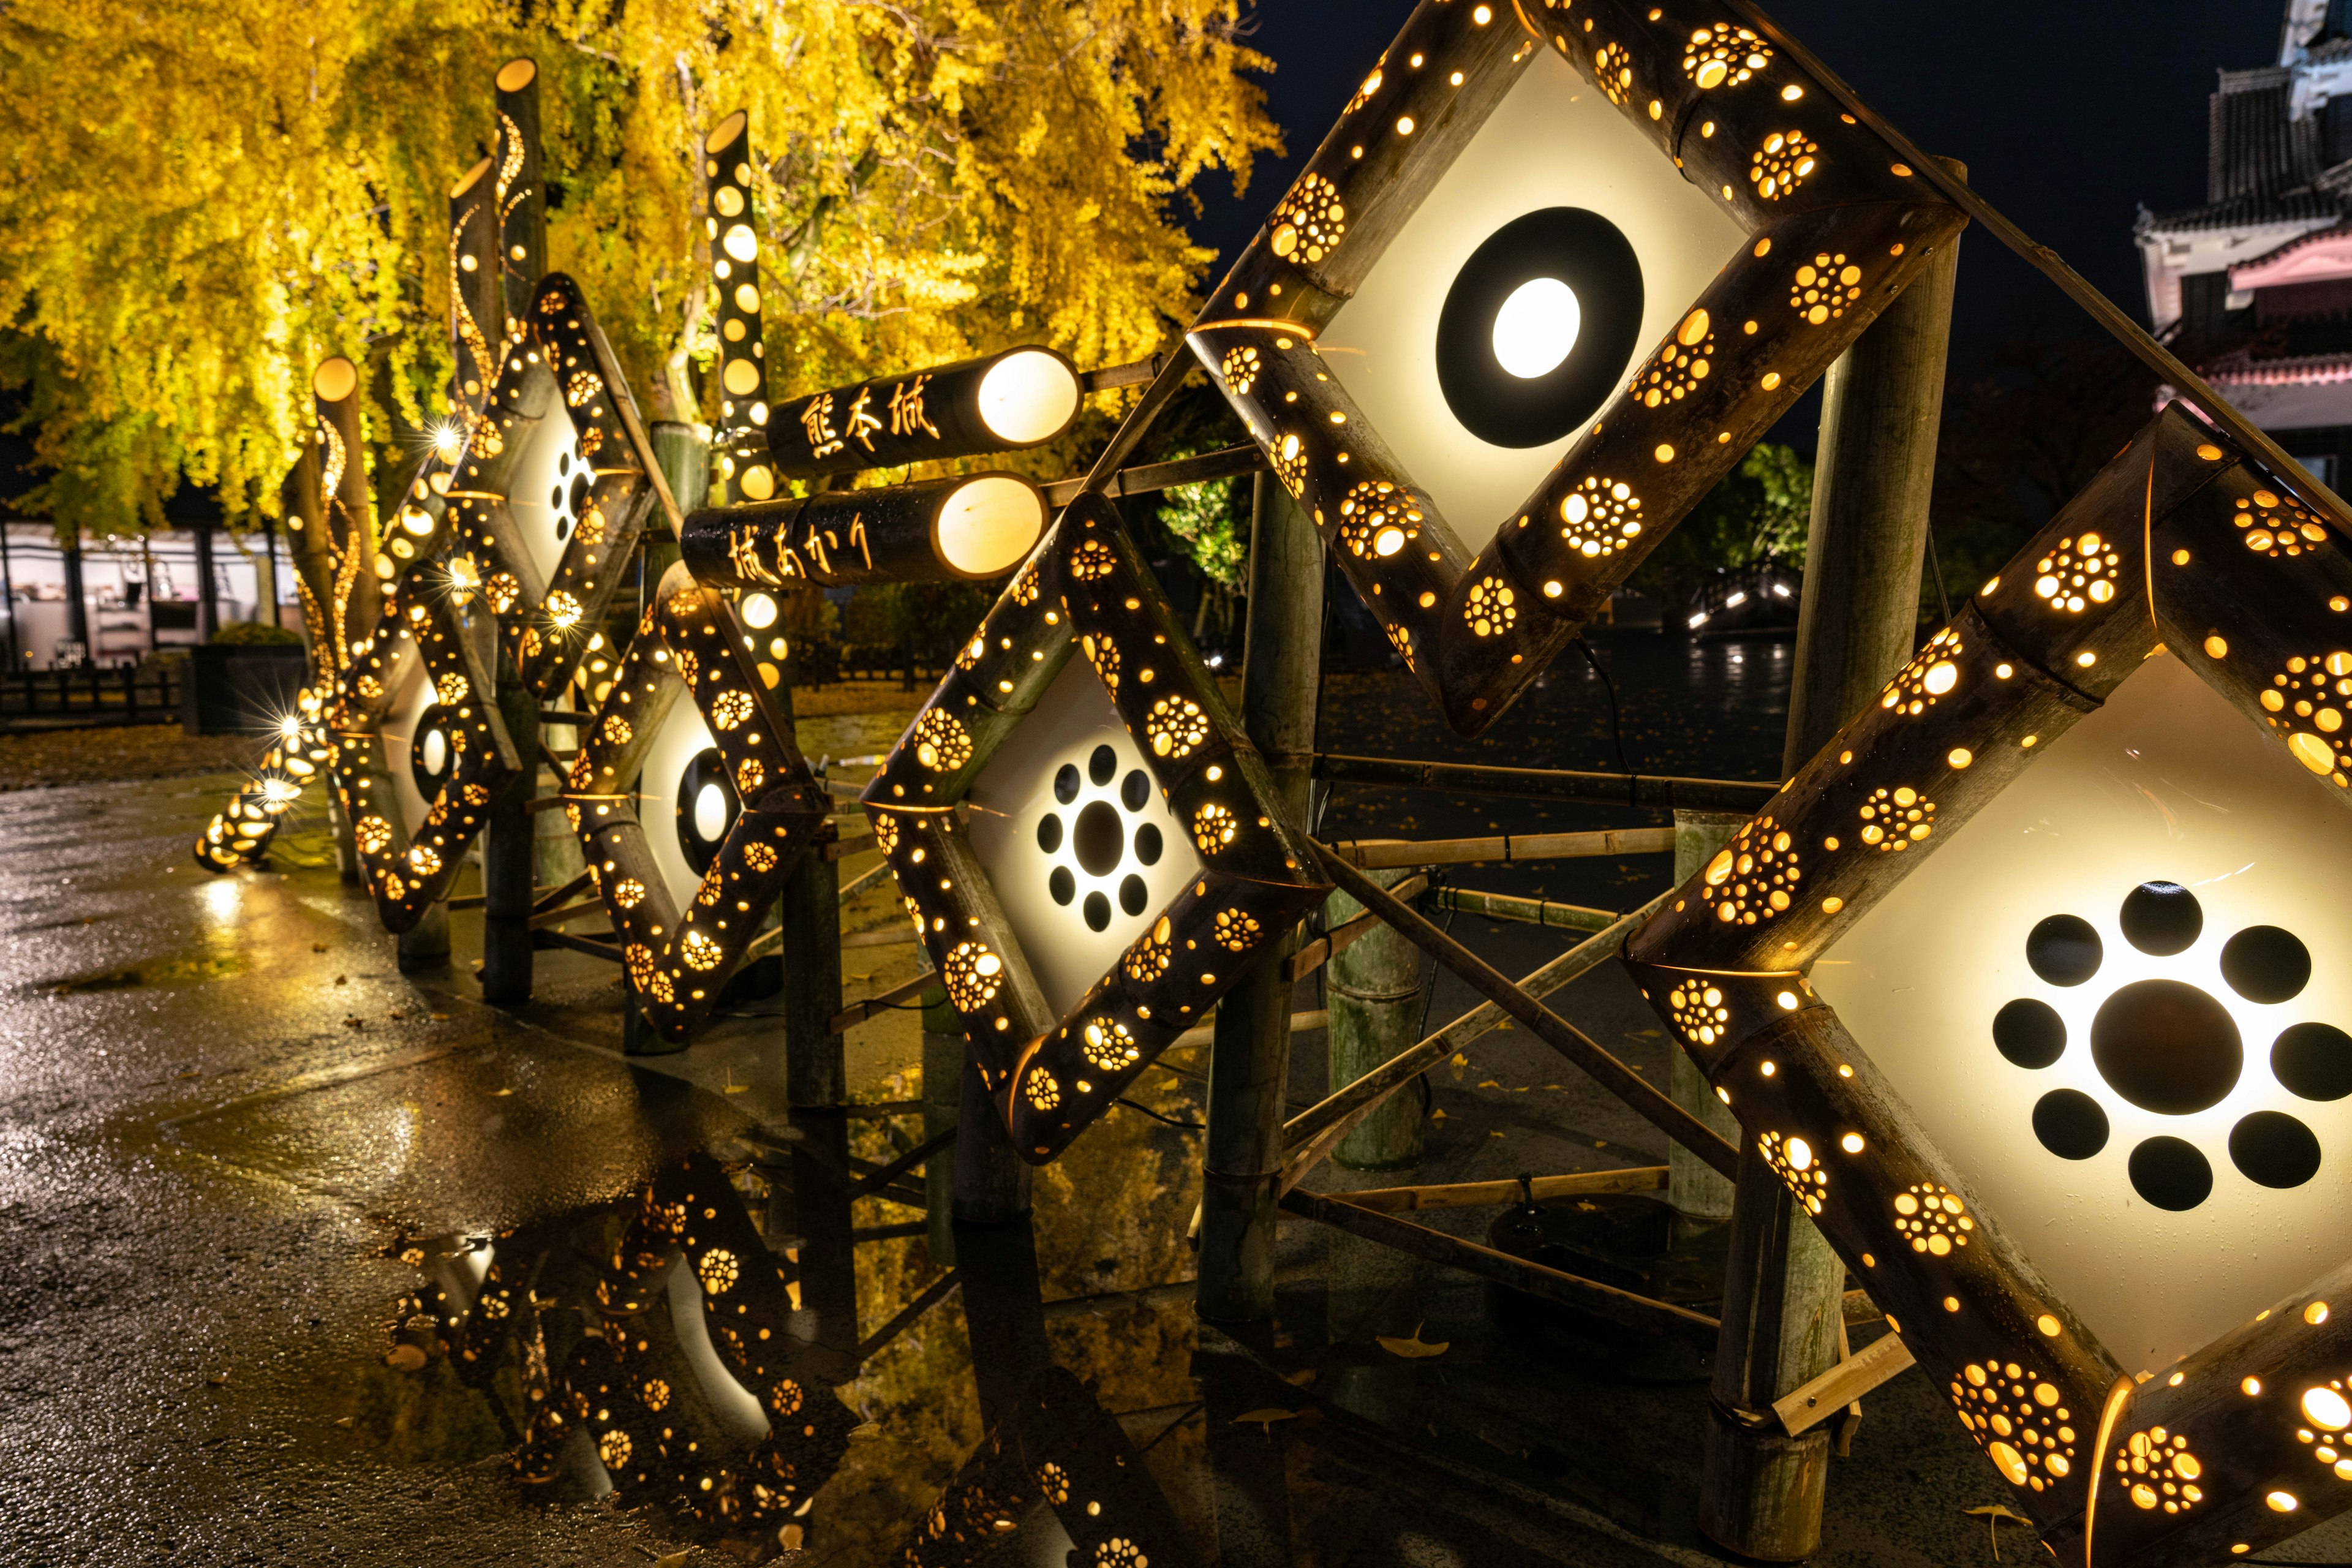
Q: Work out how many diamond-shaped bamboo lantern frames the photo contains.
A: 6